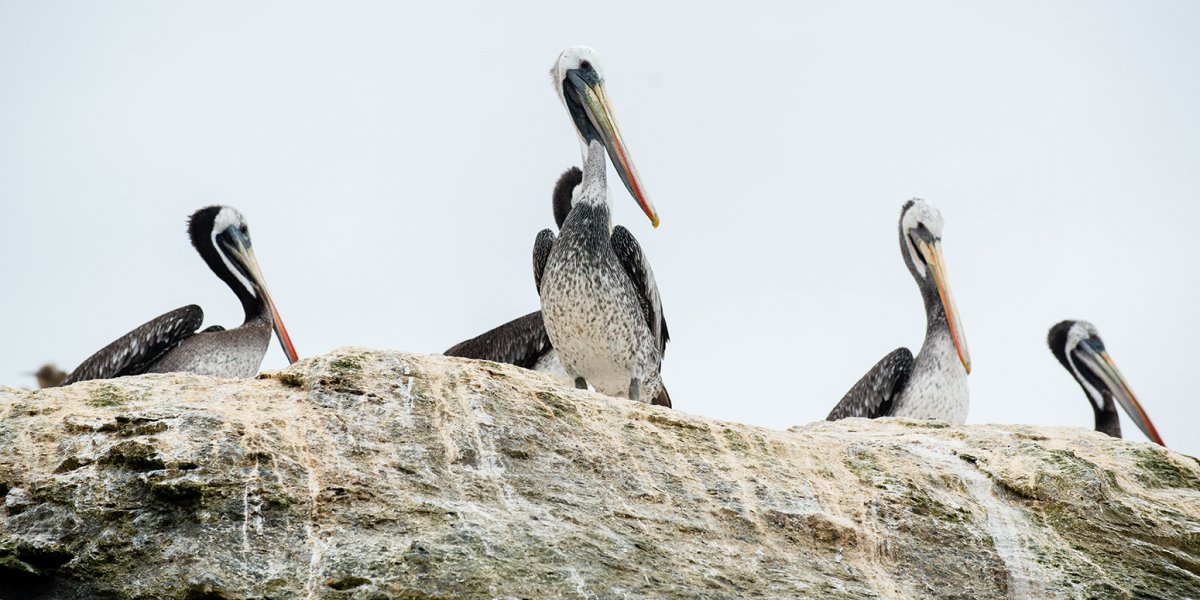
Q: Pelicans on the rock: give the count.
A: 5